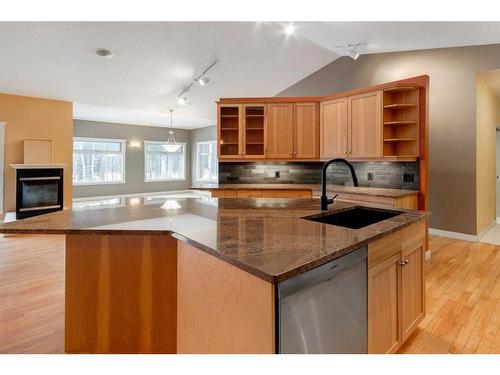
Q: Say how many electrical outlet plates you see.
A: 3